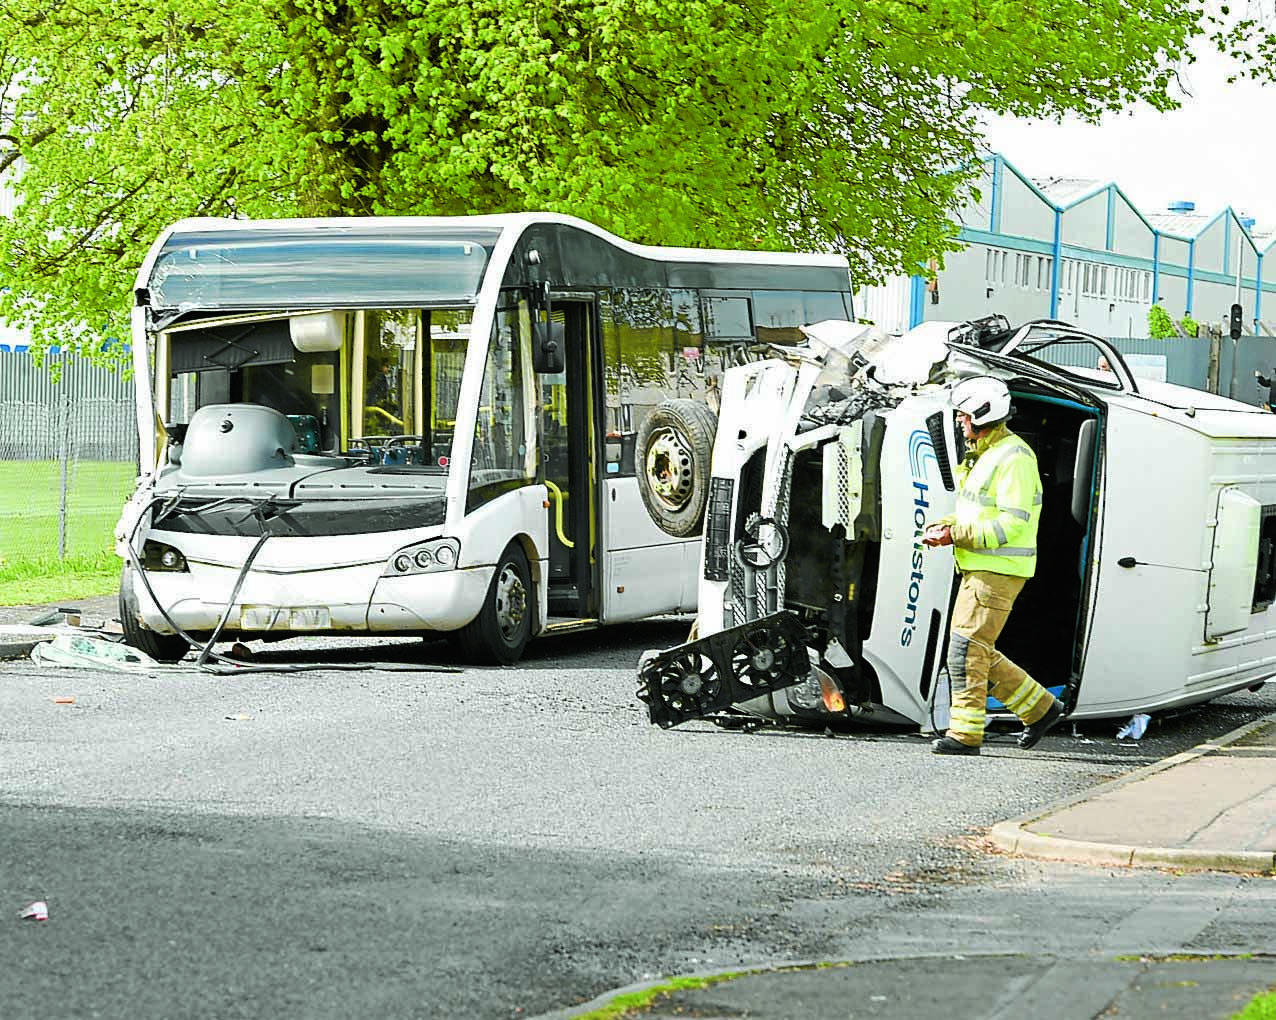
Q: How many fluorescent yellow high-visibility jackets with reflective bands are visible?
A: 1